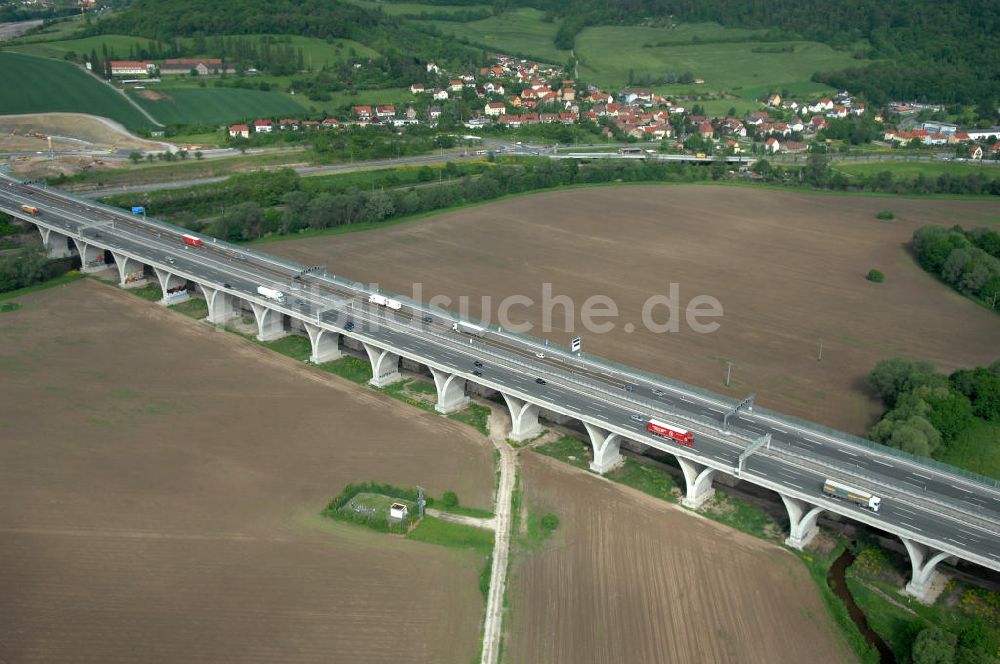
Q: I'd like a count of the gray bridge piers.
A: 14